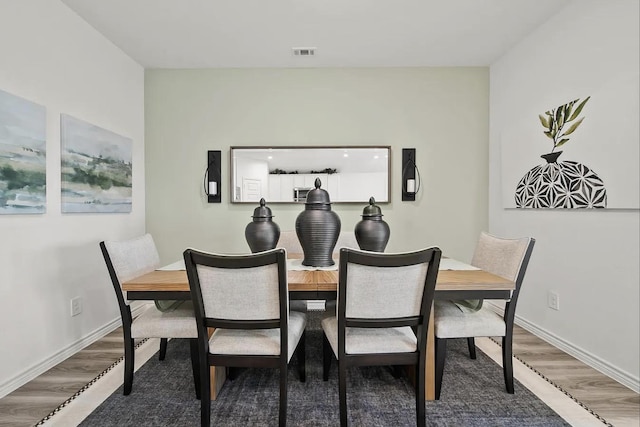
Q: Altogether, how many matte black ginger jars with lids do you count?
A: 3